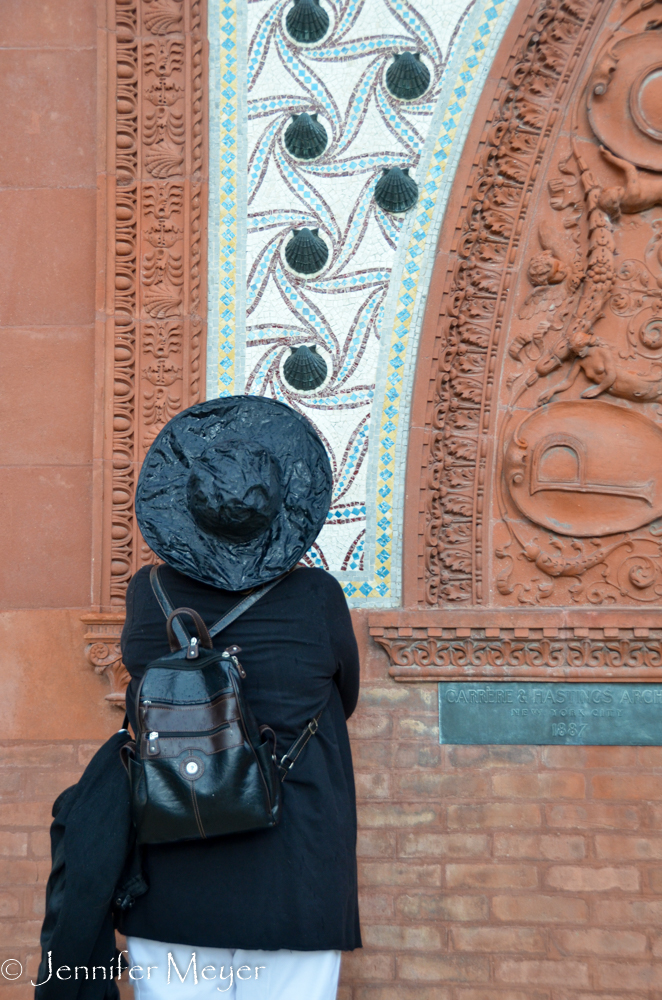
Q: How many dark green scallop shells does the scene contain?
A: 6